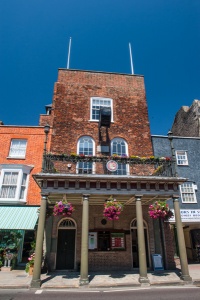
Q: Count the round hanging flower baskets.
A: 3